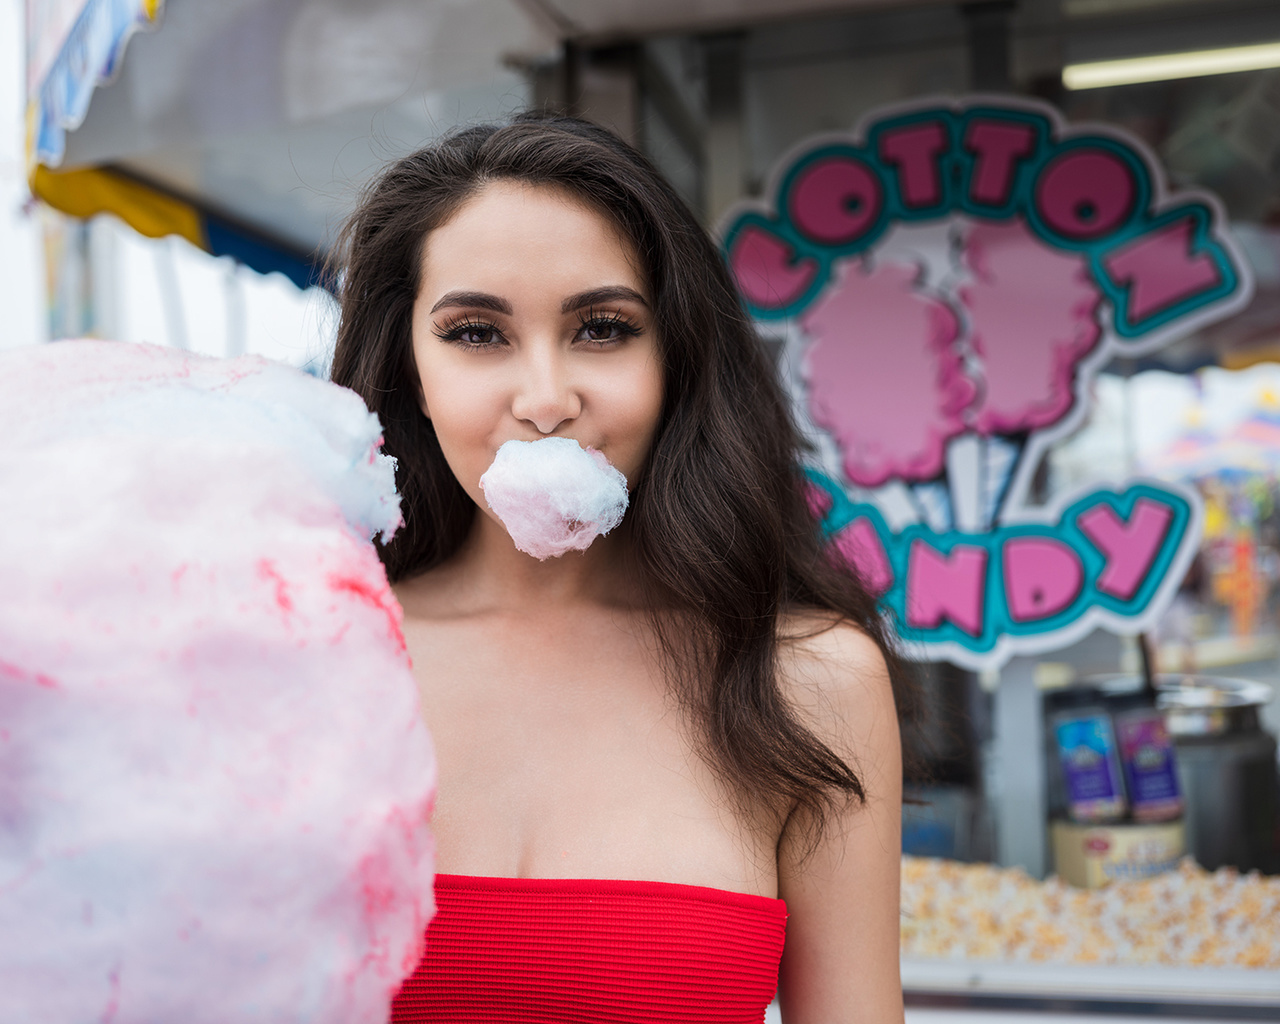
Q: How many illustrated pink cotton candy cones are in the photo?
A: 2